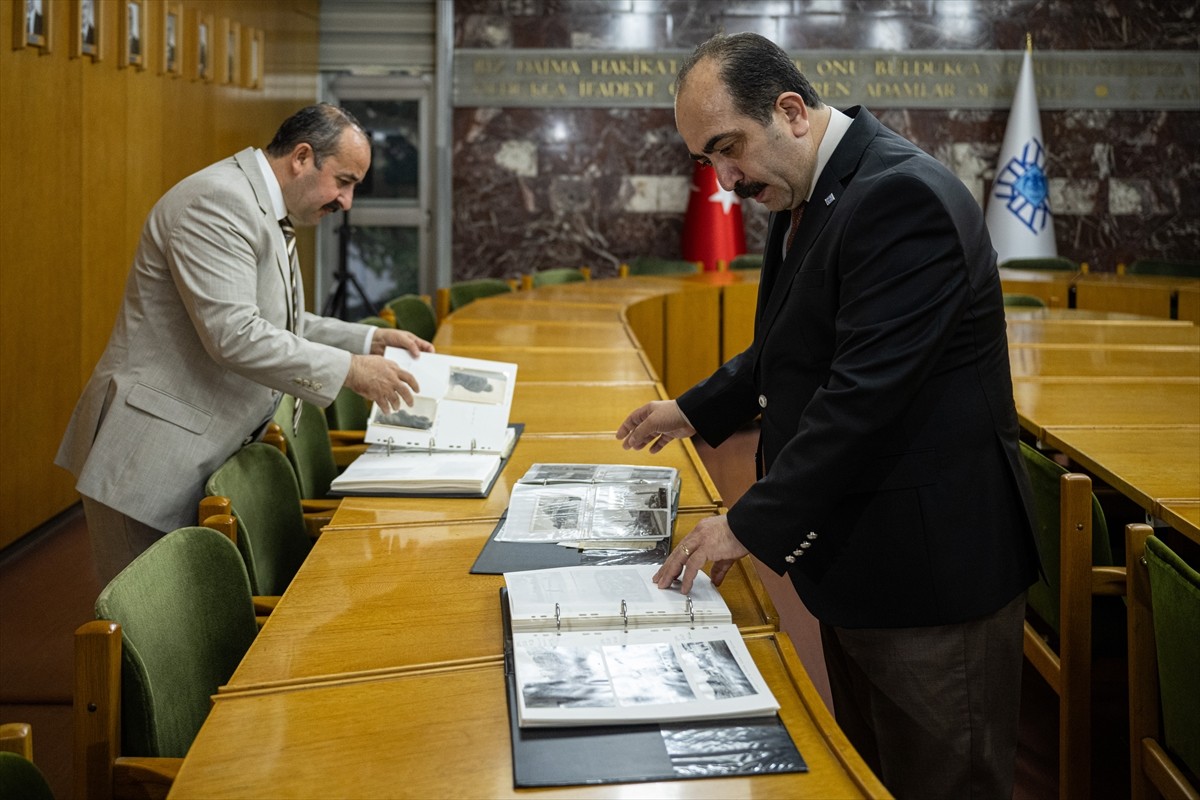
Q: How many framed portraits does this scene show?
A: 7